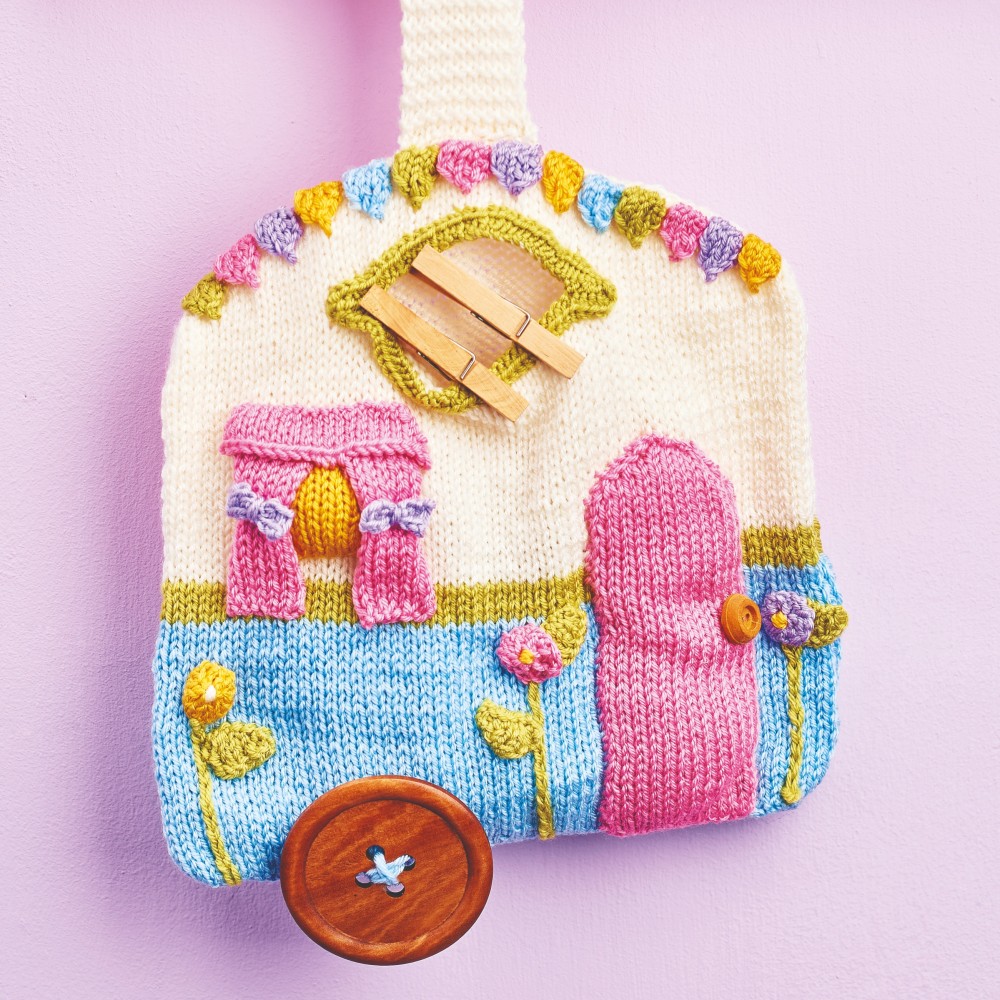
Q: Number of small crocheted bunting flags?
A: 14